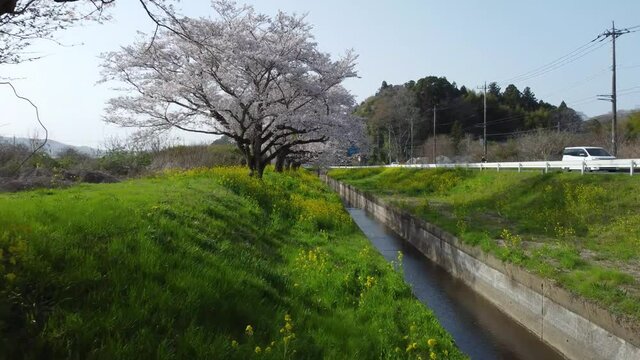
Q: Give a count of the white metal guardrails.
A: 1